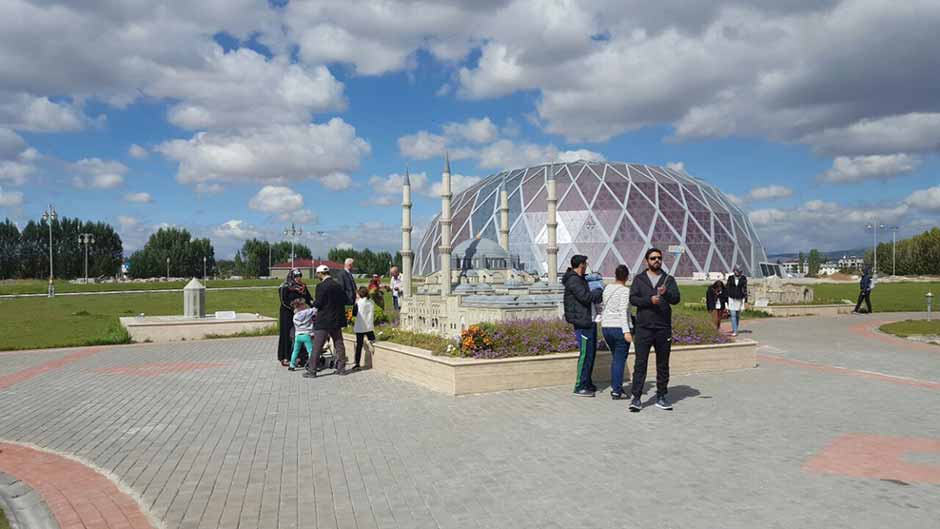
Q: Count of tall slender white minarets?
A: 4